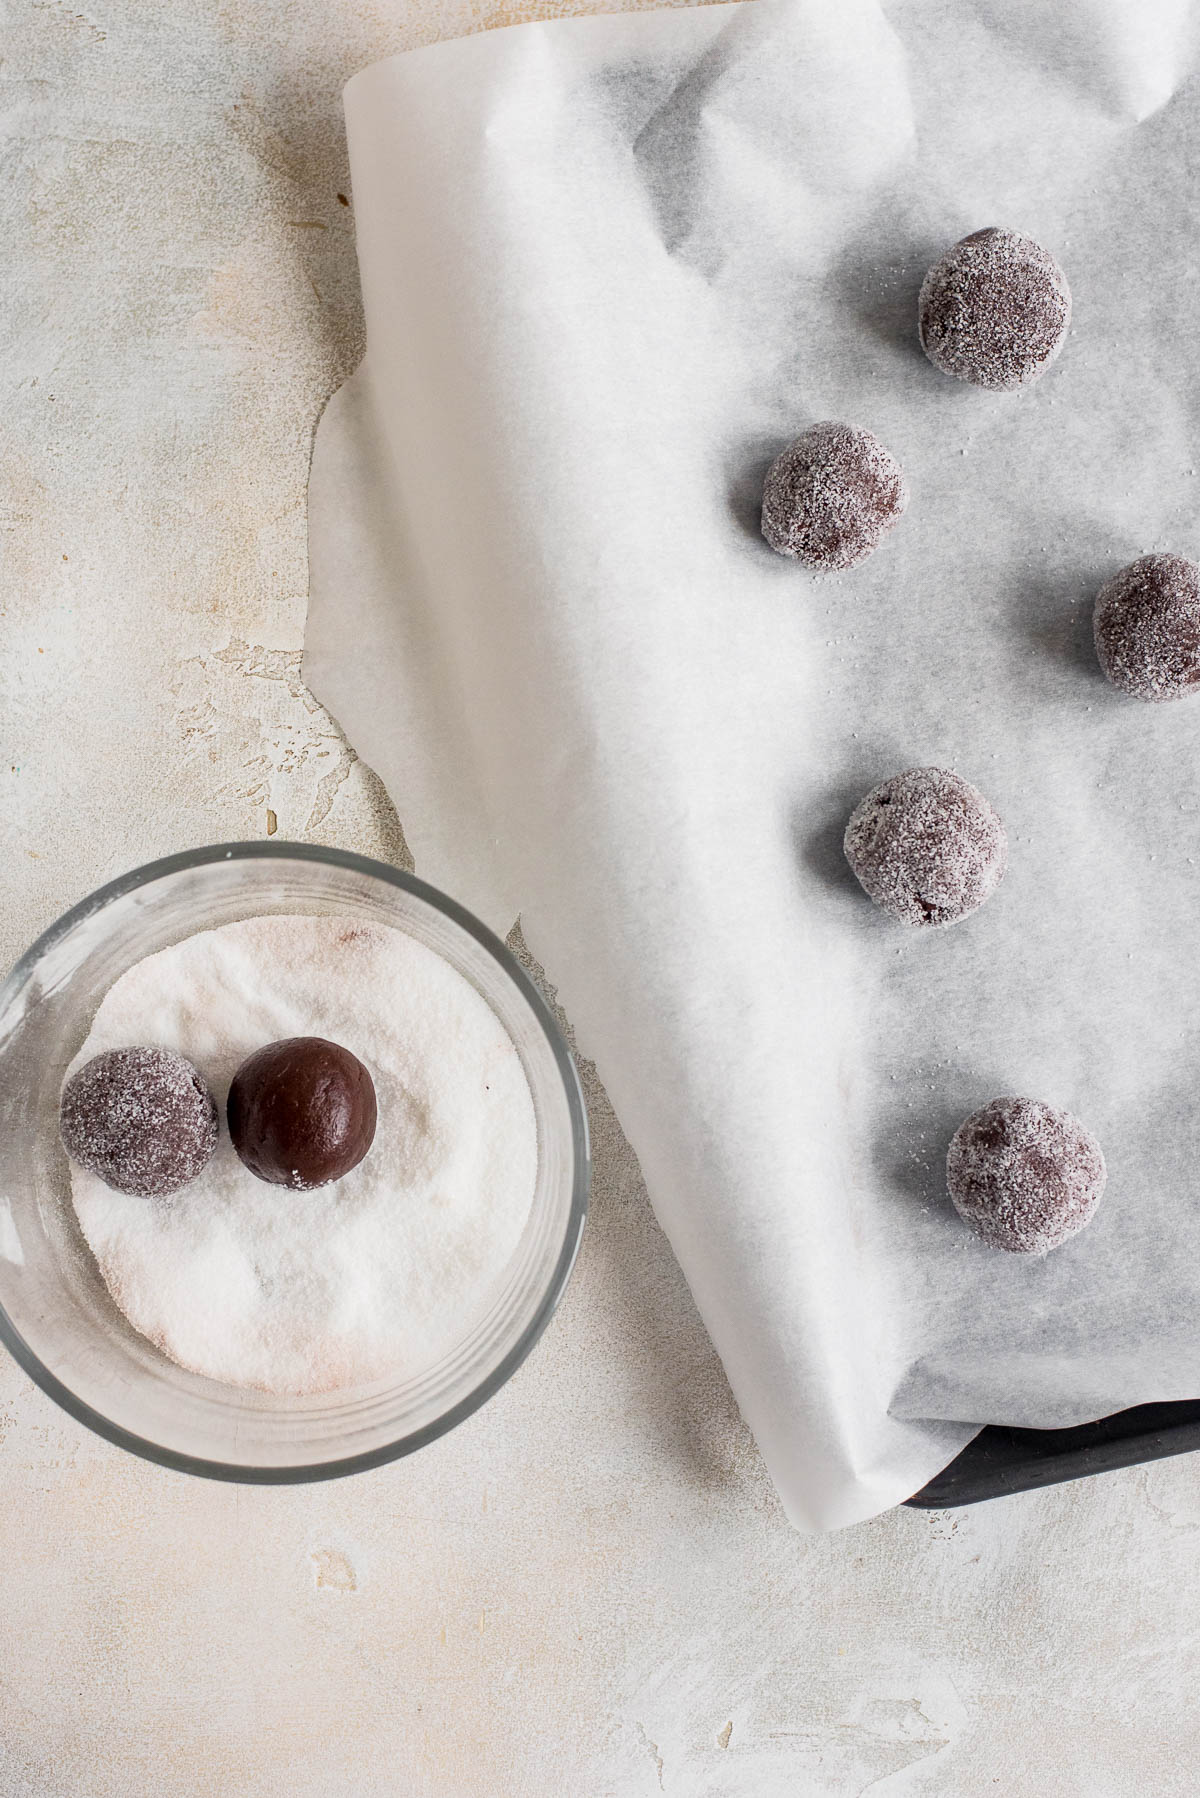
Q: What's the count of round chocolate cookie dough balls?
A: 7